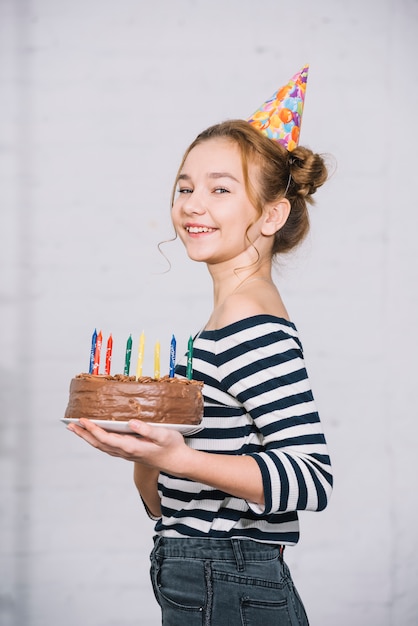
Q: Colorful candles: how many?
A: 8